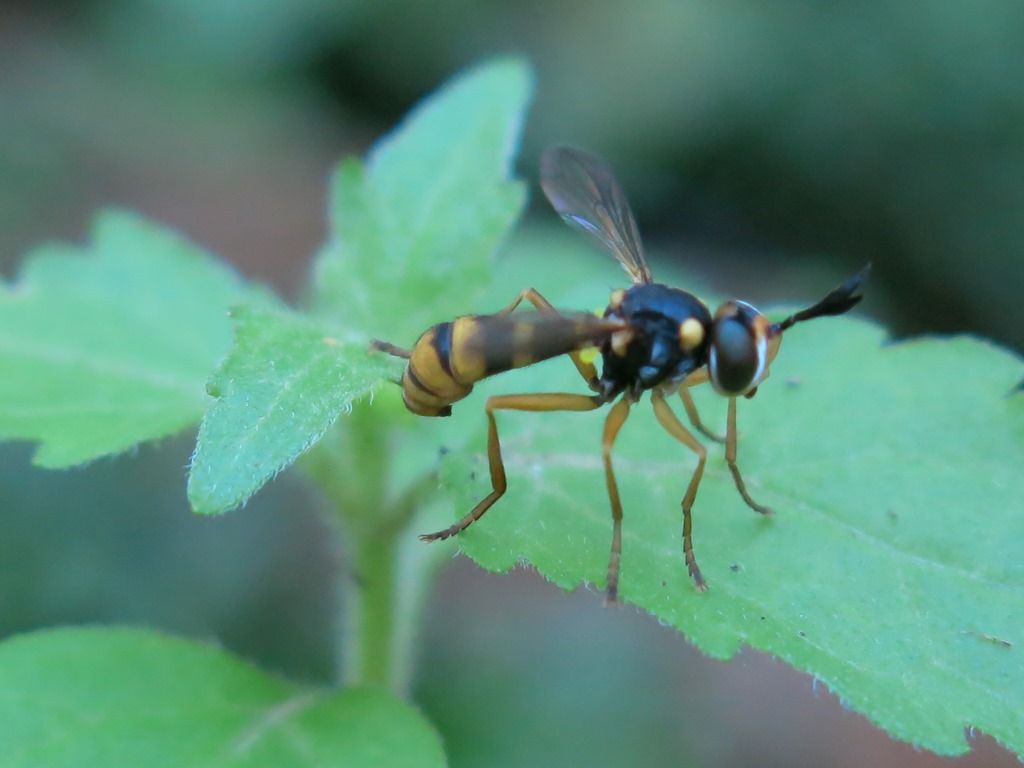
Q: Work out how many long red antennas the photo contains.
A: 0